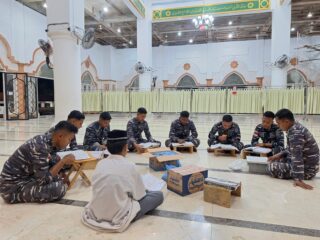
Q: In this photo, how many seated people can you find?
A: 9